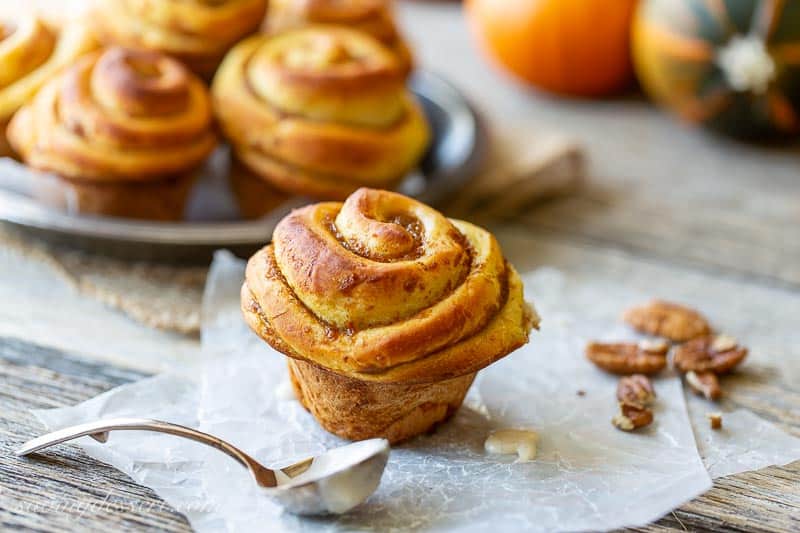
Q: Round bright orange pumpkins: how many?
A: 1